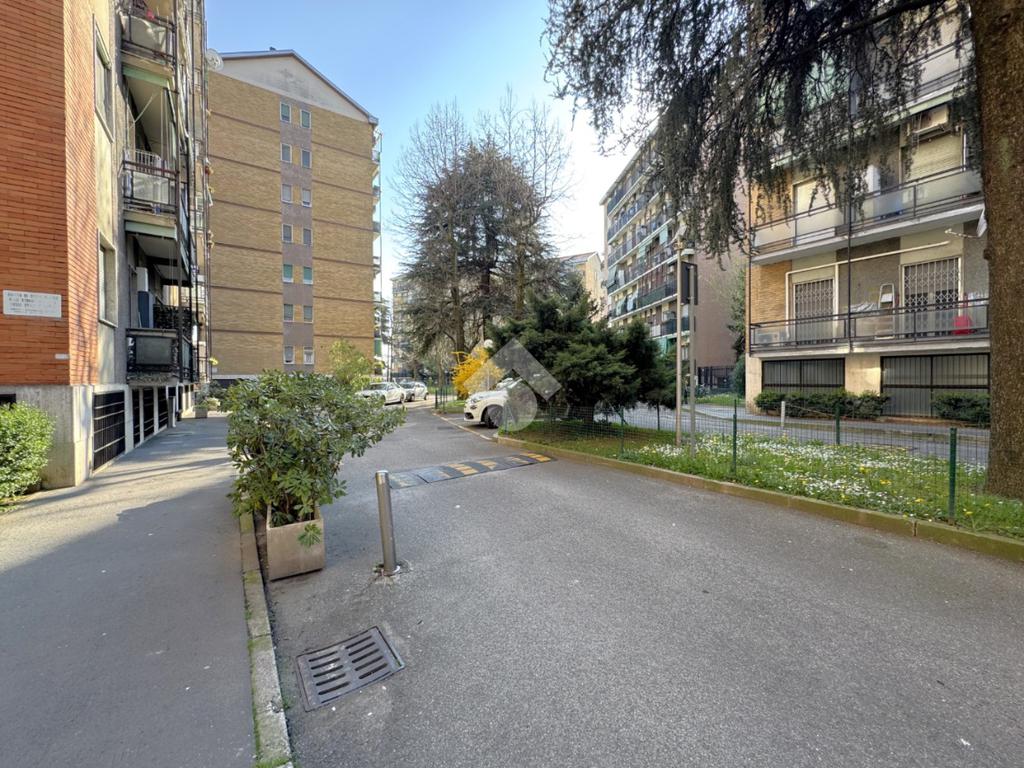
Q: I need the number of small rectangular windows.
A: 14